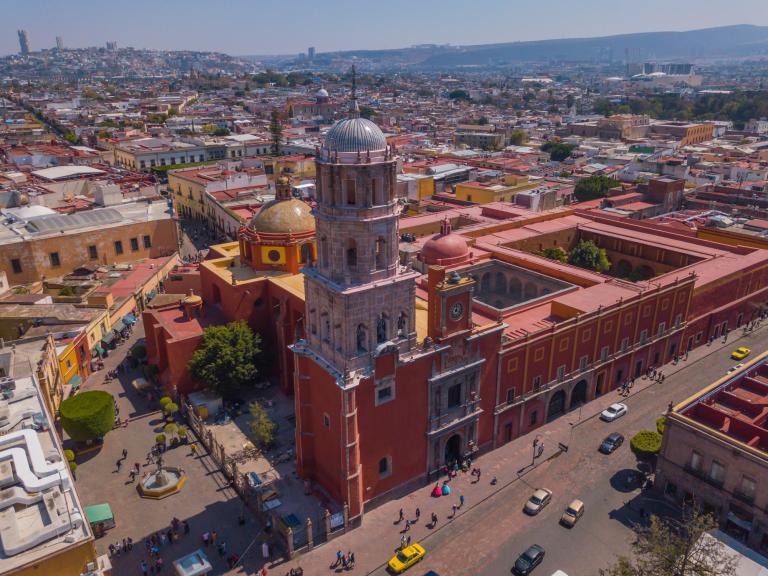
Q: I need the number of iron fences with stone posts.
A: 1